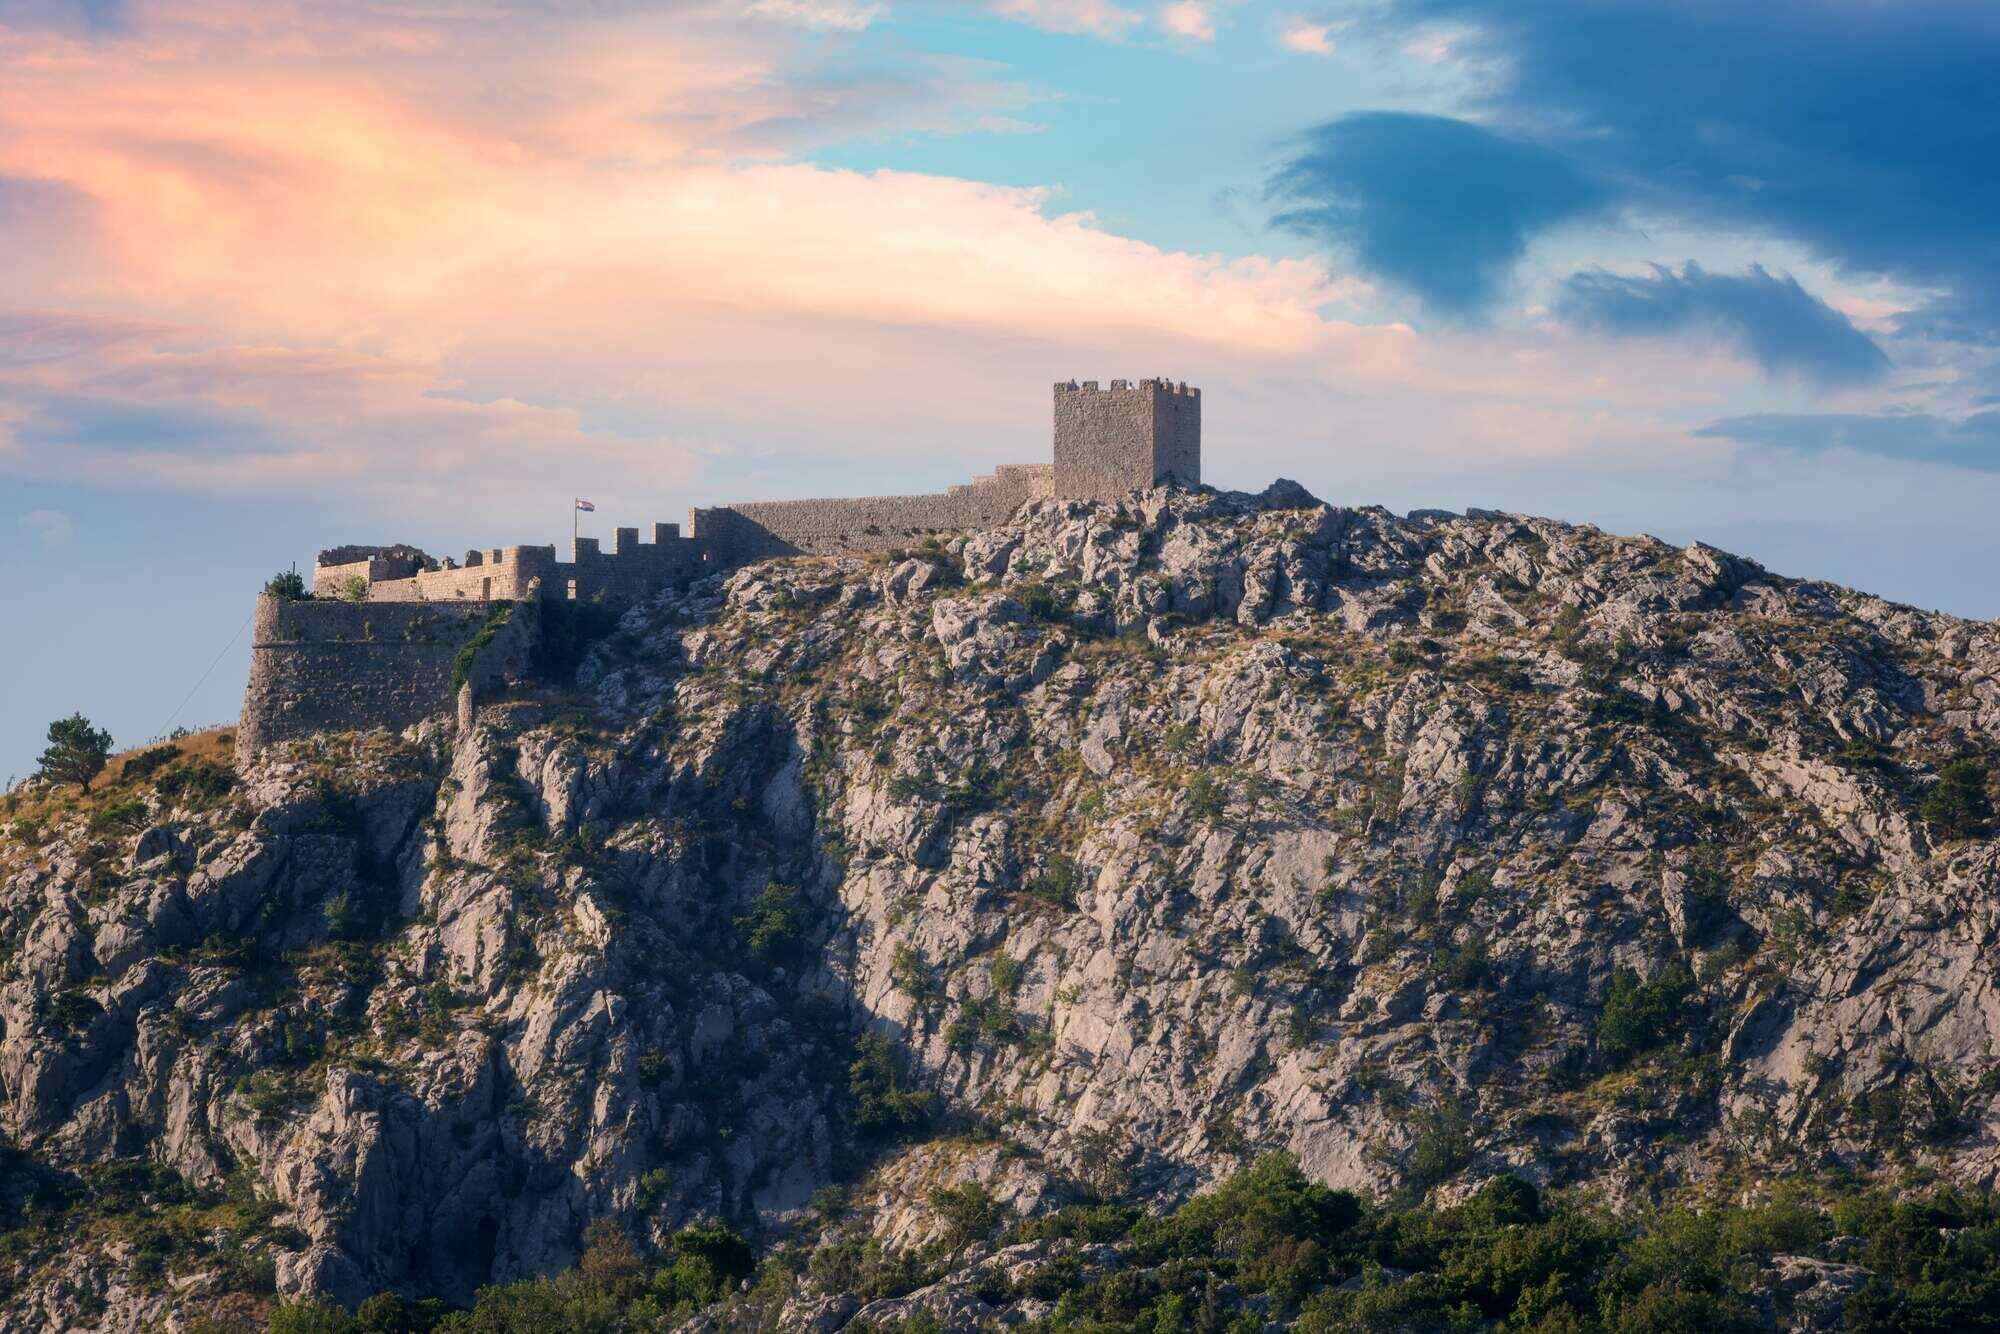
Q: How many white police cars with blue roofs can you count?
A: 0